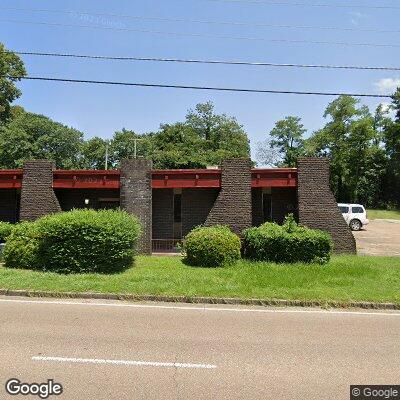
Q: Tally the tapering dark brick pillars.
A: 3